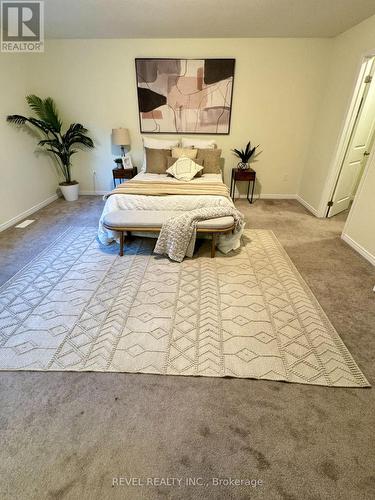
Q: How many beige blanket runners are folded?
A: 1